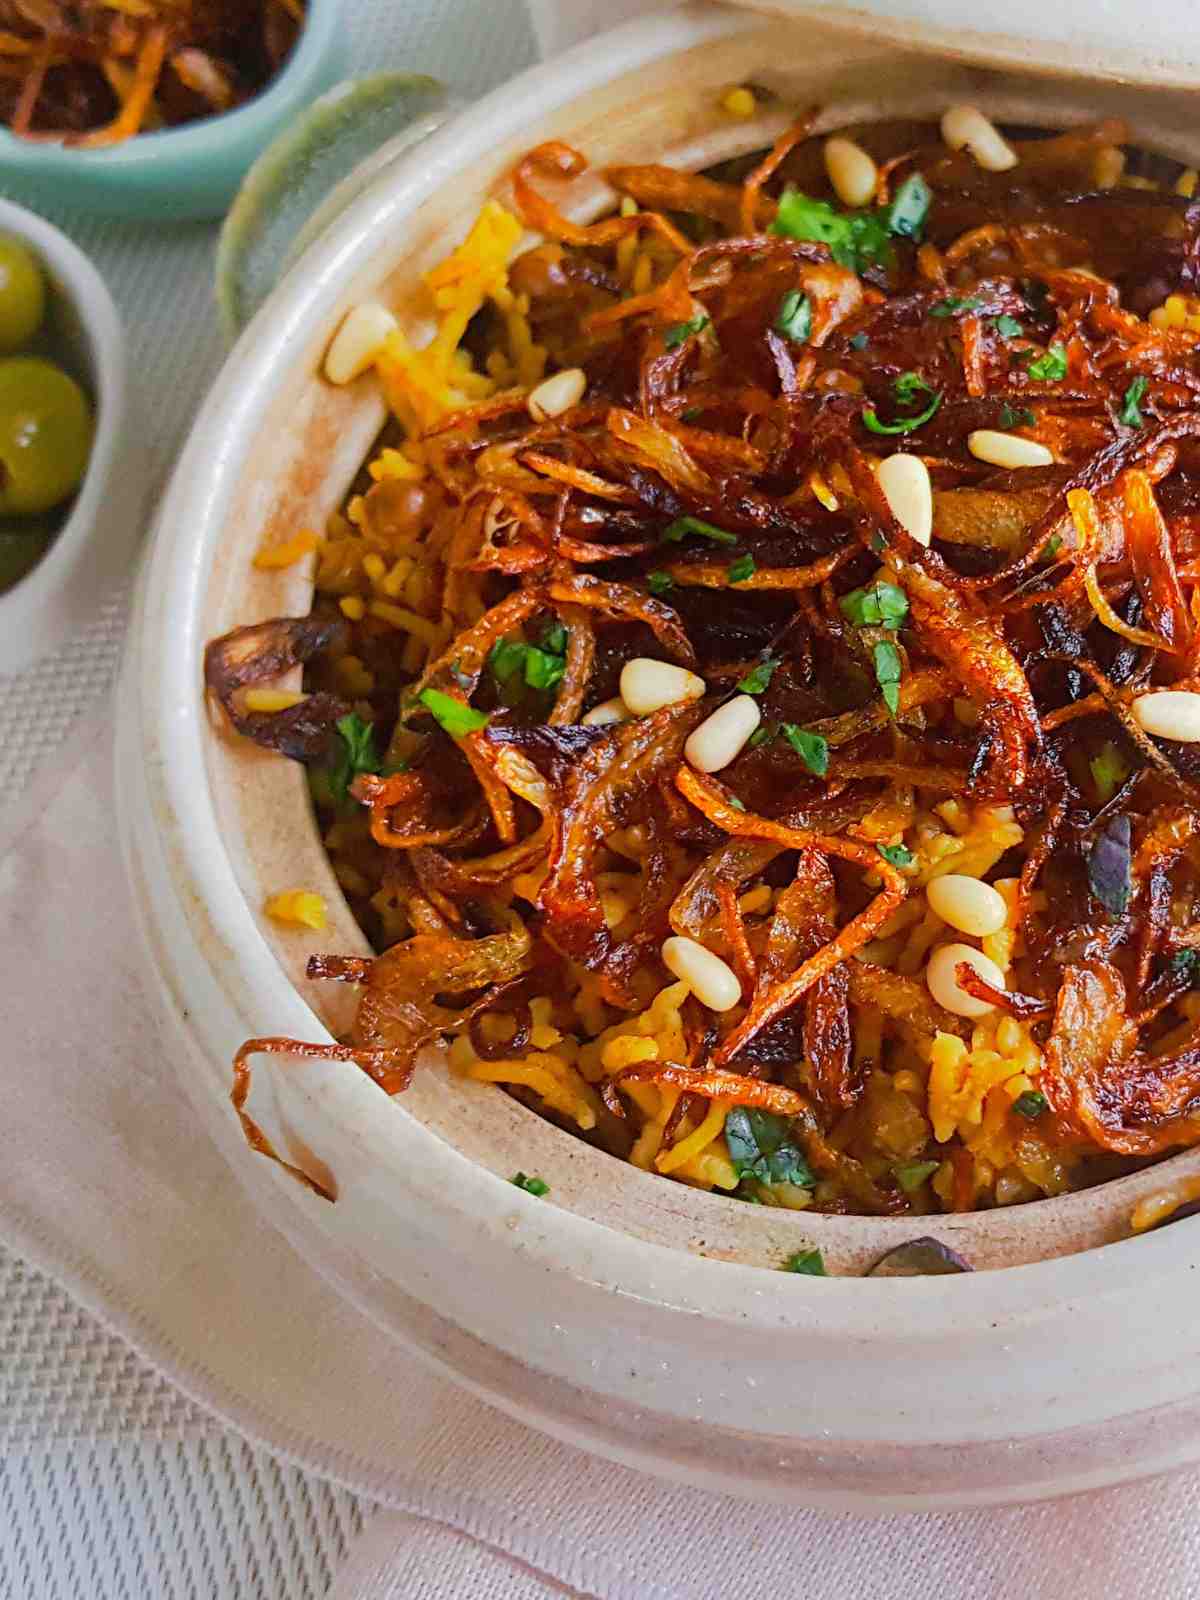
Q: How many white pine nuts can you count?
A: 13